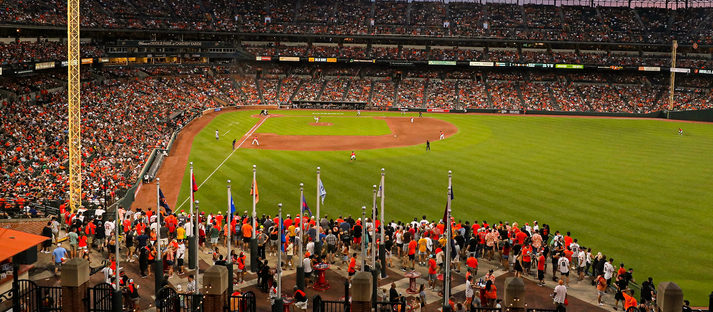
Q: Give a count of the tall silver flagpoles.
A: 15